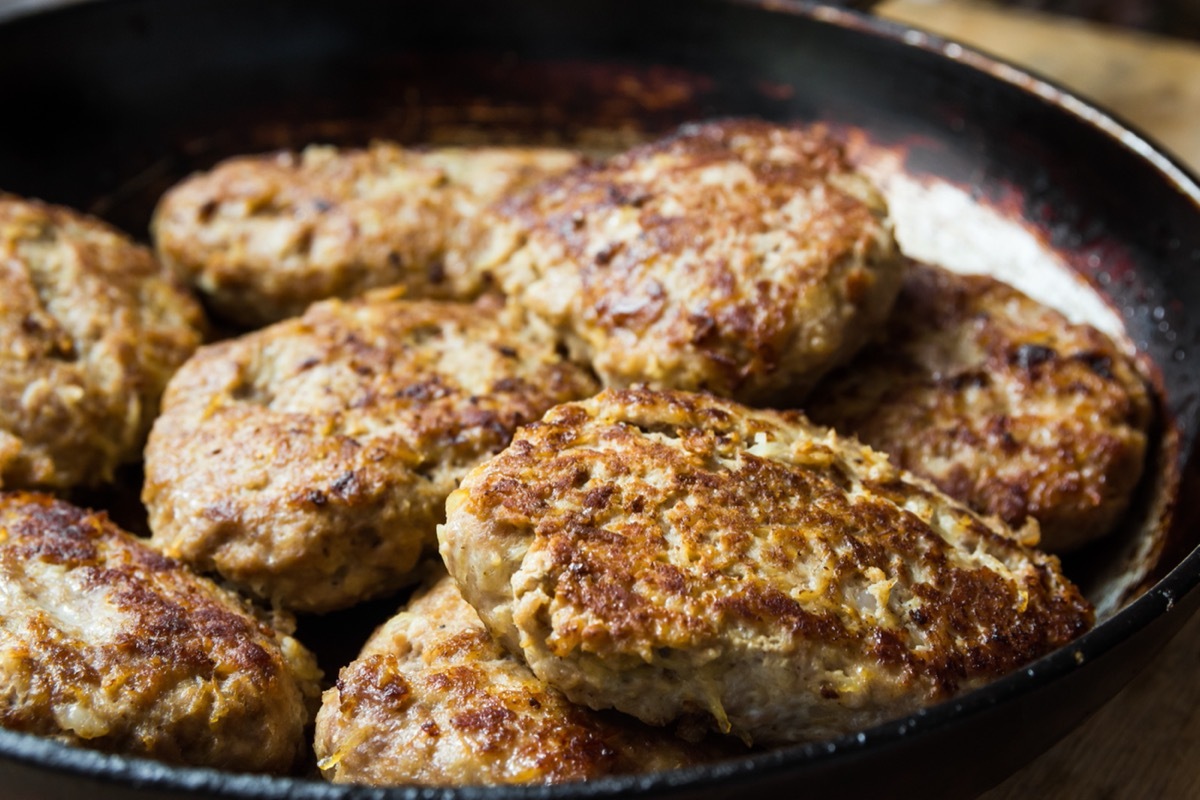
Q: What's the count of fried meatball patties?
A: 8